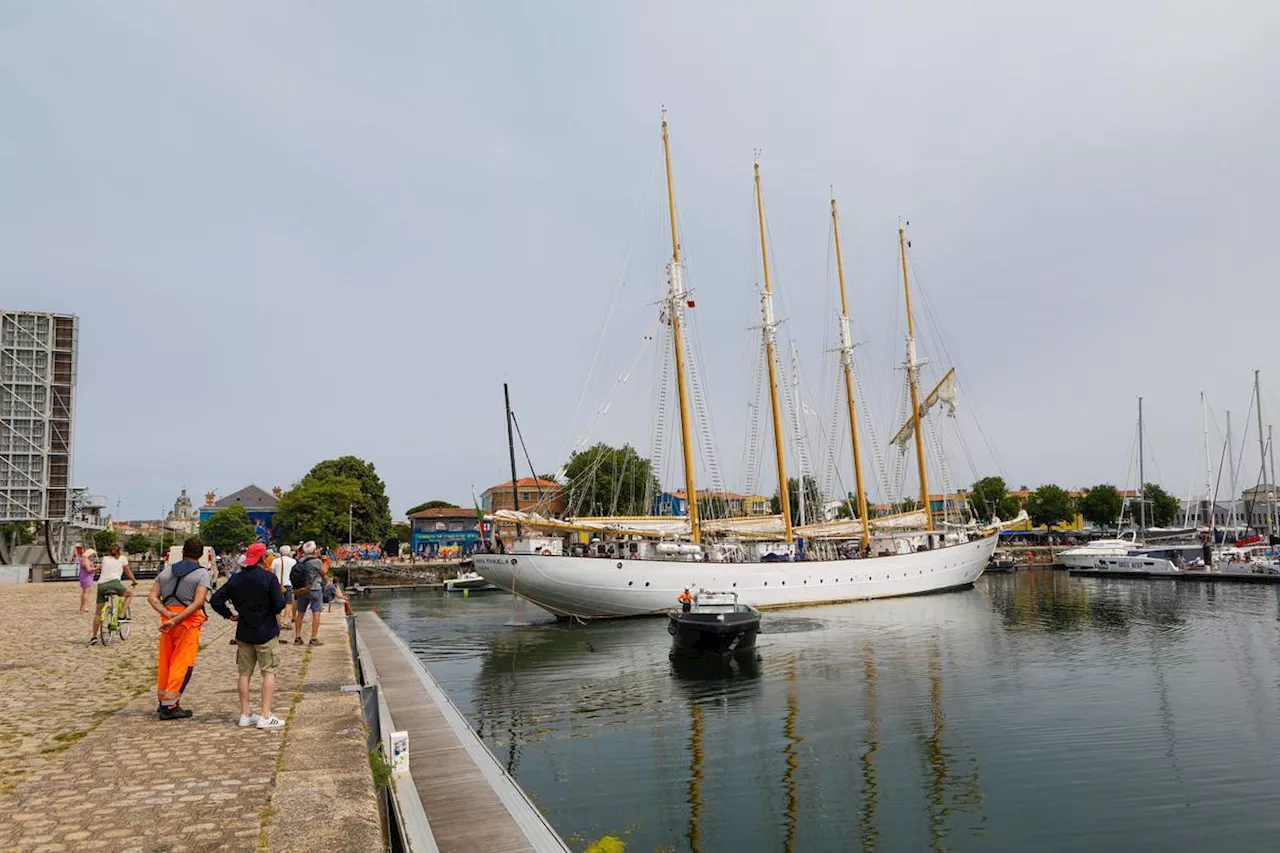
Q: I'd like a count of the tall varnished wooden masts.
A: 4